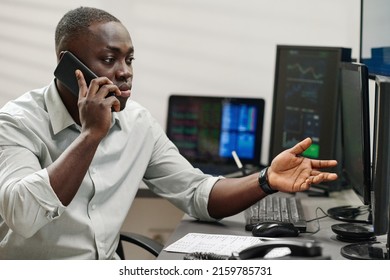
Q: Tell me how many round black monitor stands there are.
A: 3